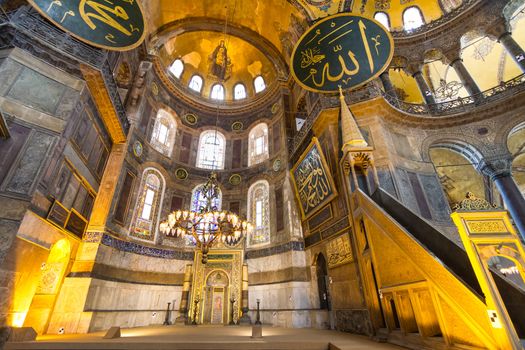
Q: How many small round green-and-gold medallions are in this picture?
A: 8